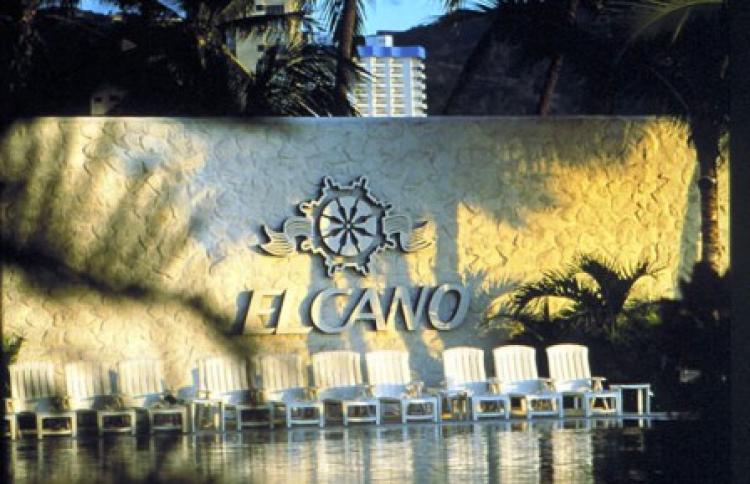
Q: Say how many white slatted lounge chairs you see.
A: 10